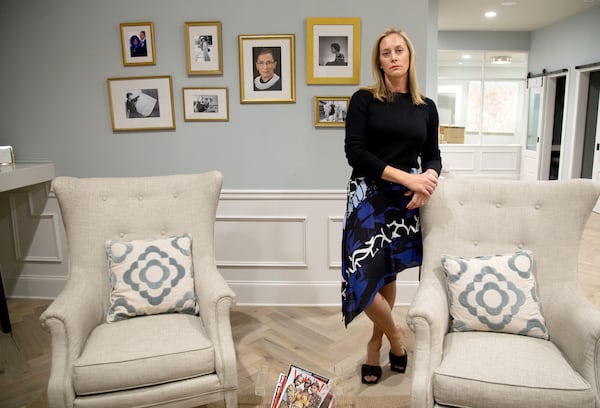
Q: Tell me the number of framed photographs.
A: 7